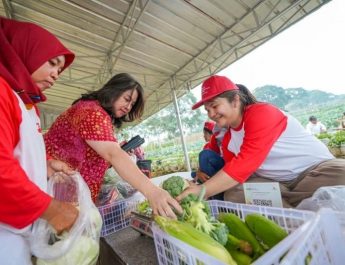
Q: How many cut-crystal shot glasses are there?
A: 0